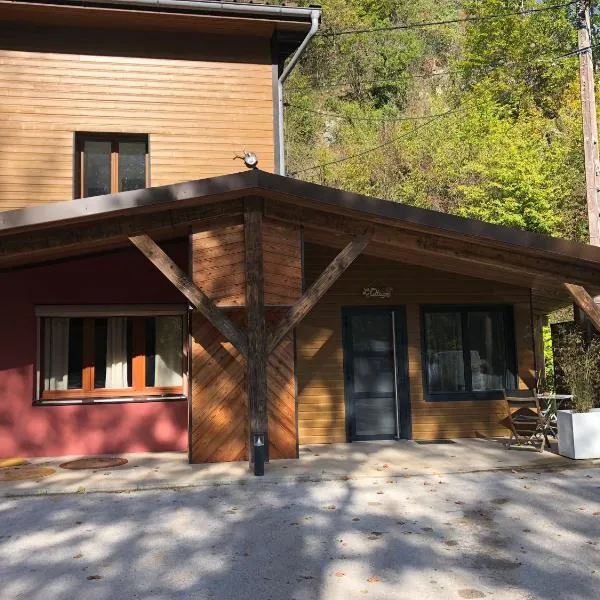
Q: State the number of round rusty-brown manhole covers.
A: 2